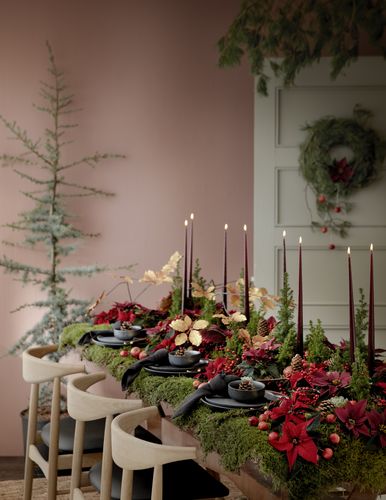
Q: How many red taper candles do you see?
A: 8